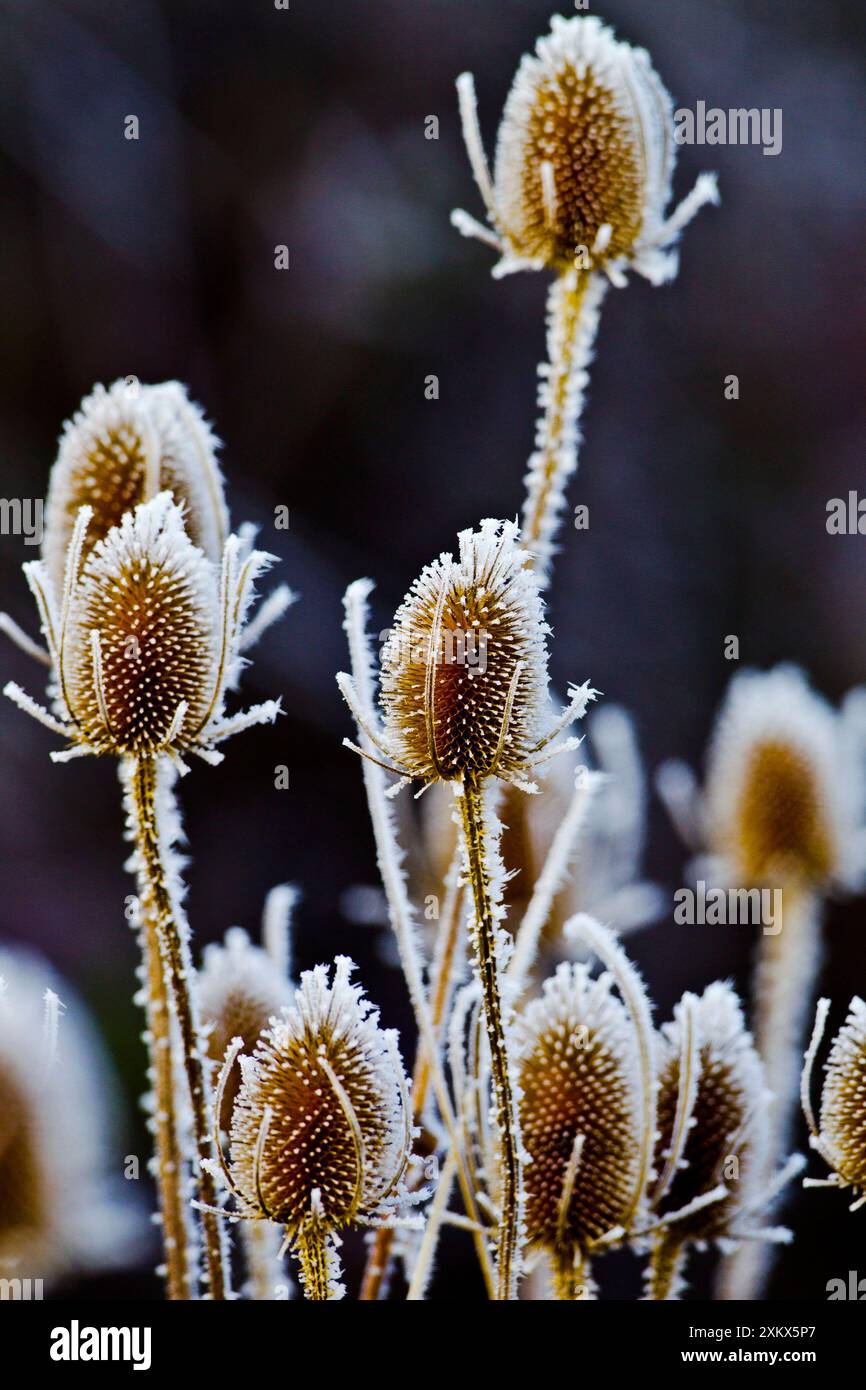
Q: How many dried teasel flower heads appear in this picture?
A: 12